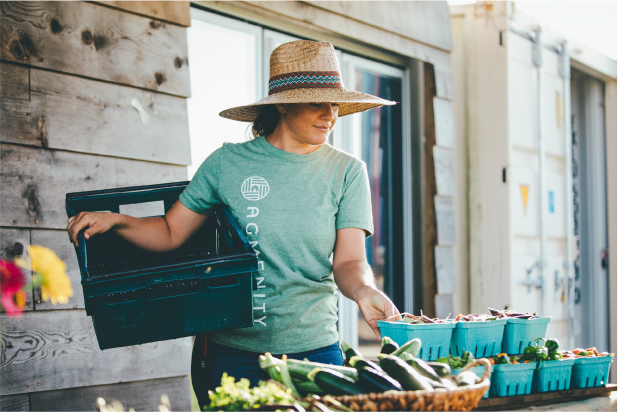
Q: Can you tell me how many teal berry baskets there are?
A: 7